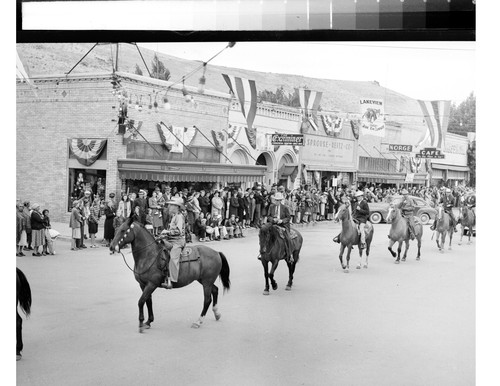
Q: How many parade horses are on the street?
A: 7